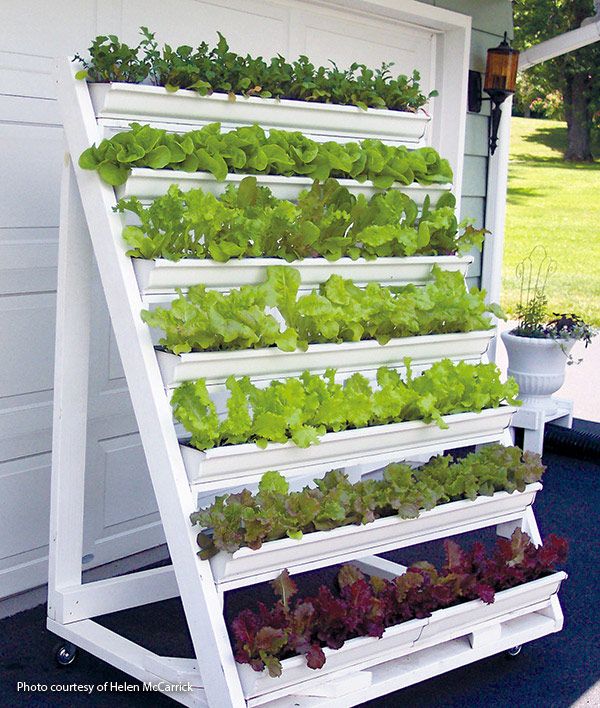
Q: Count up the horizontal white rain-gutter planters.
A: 7